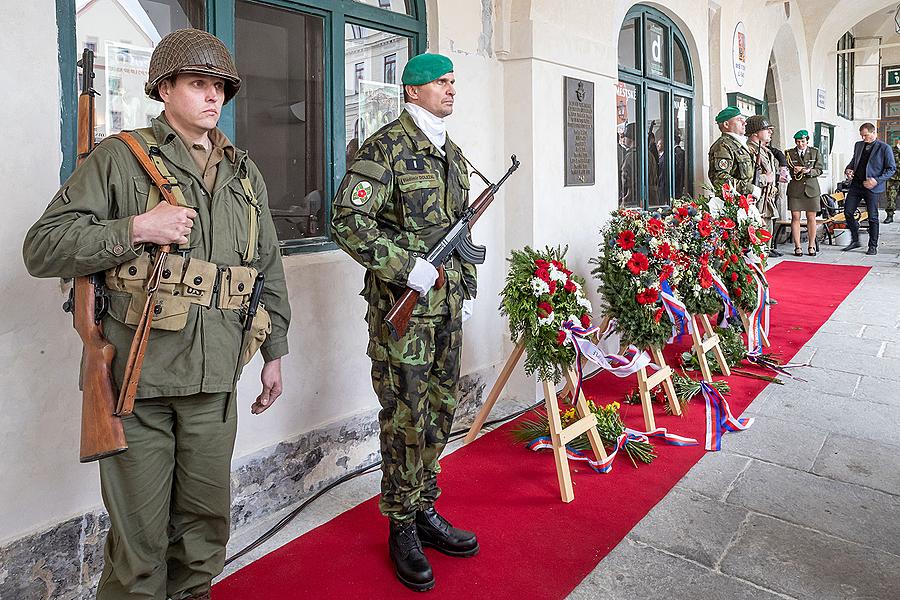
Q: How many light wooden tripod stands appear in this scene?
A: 4